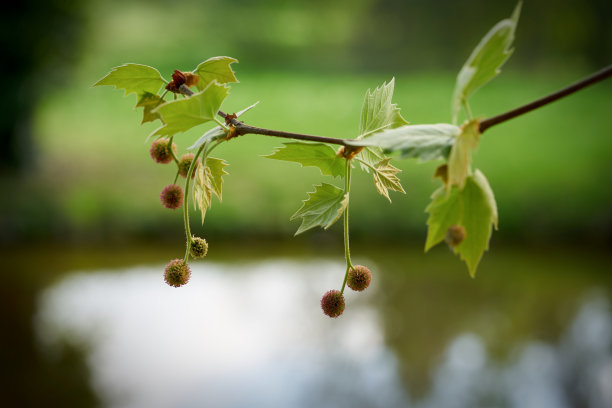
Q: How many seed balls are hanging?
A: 8